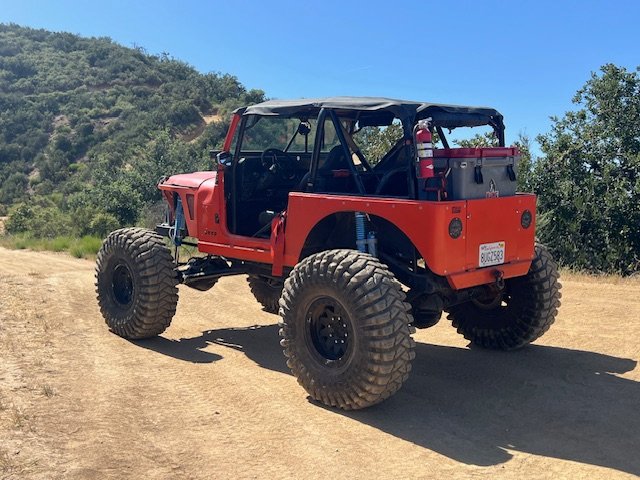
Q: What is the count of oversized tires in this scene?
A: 4